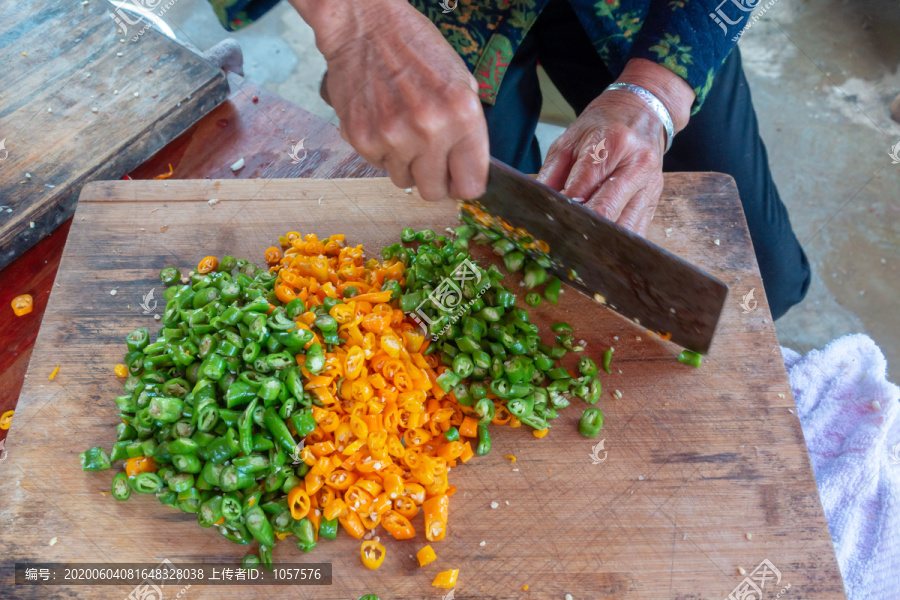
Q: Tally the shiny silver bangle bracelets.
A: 1